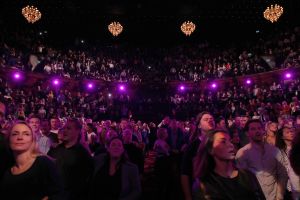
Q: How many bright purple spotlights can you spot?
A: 8